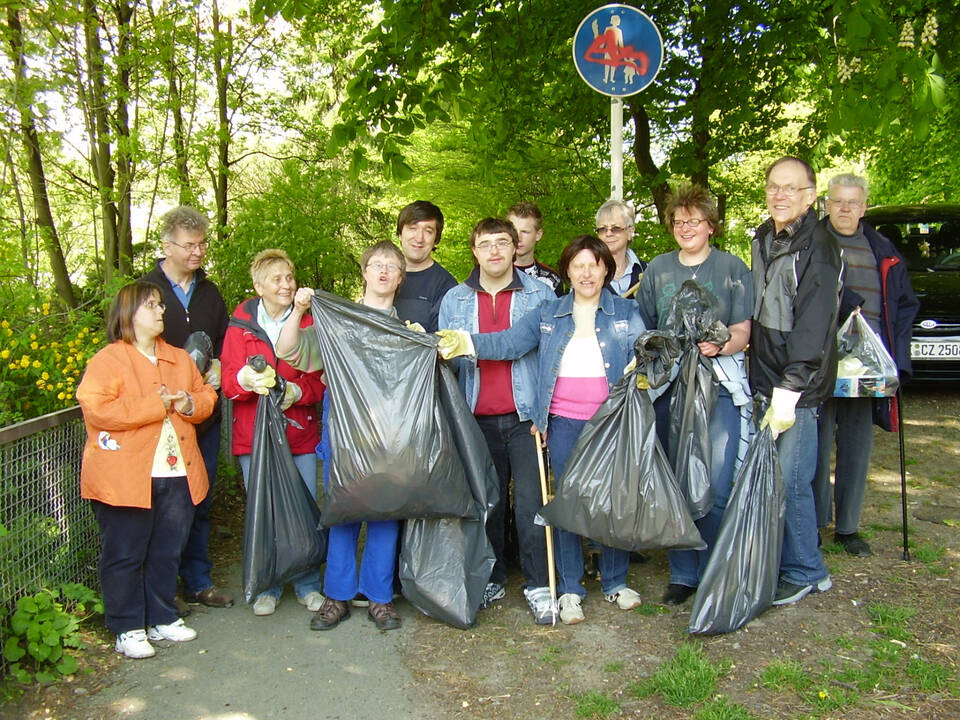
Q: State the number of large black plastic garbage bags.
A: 6